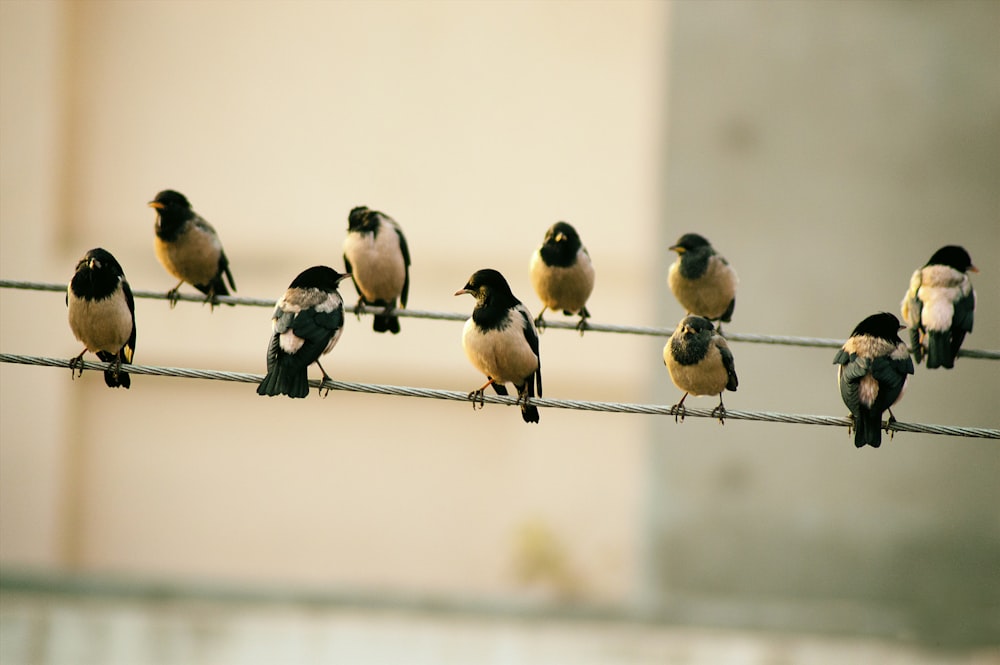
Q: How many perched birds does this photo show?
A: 10